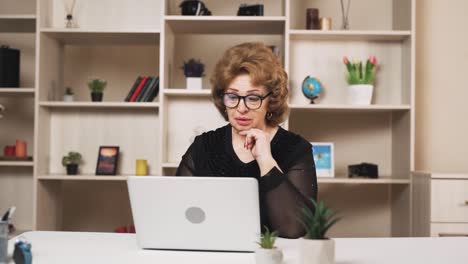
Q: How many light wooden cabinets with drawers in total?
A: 1